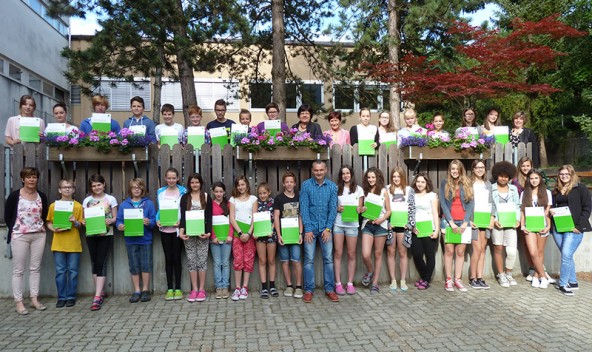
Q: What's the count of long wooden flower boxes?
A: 3